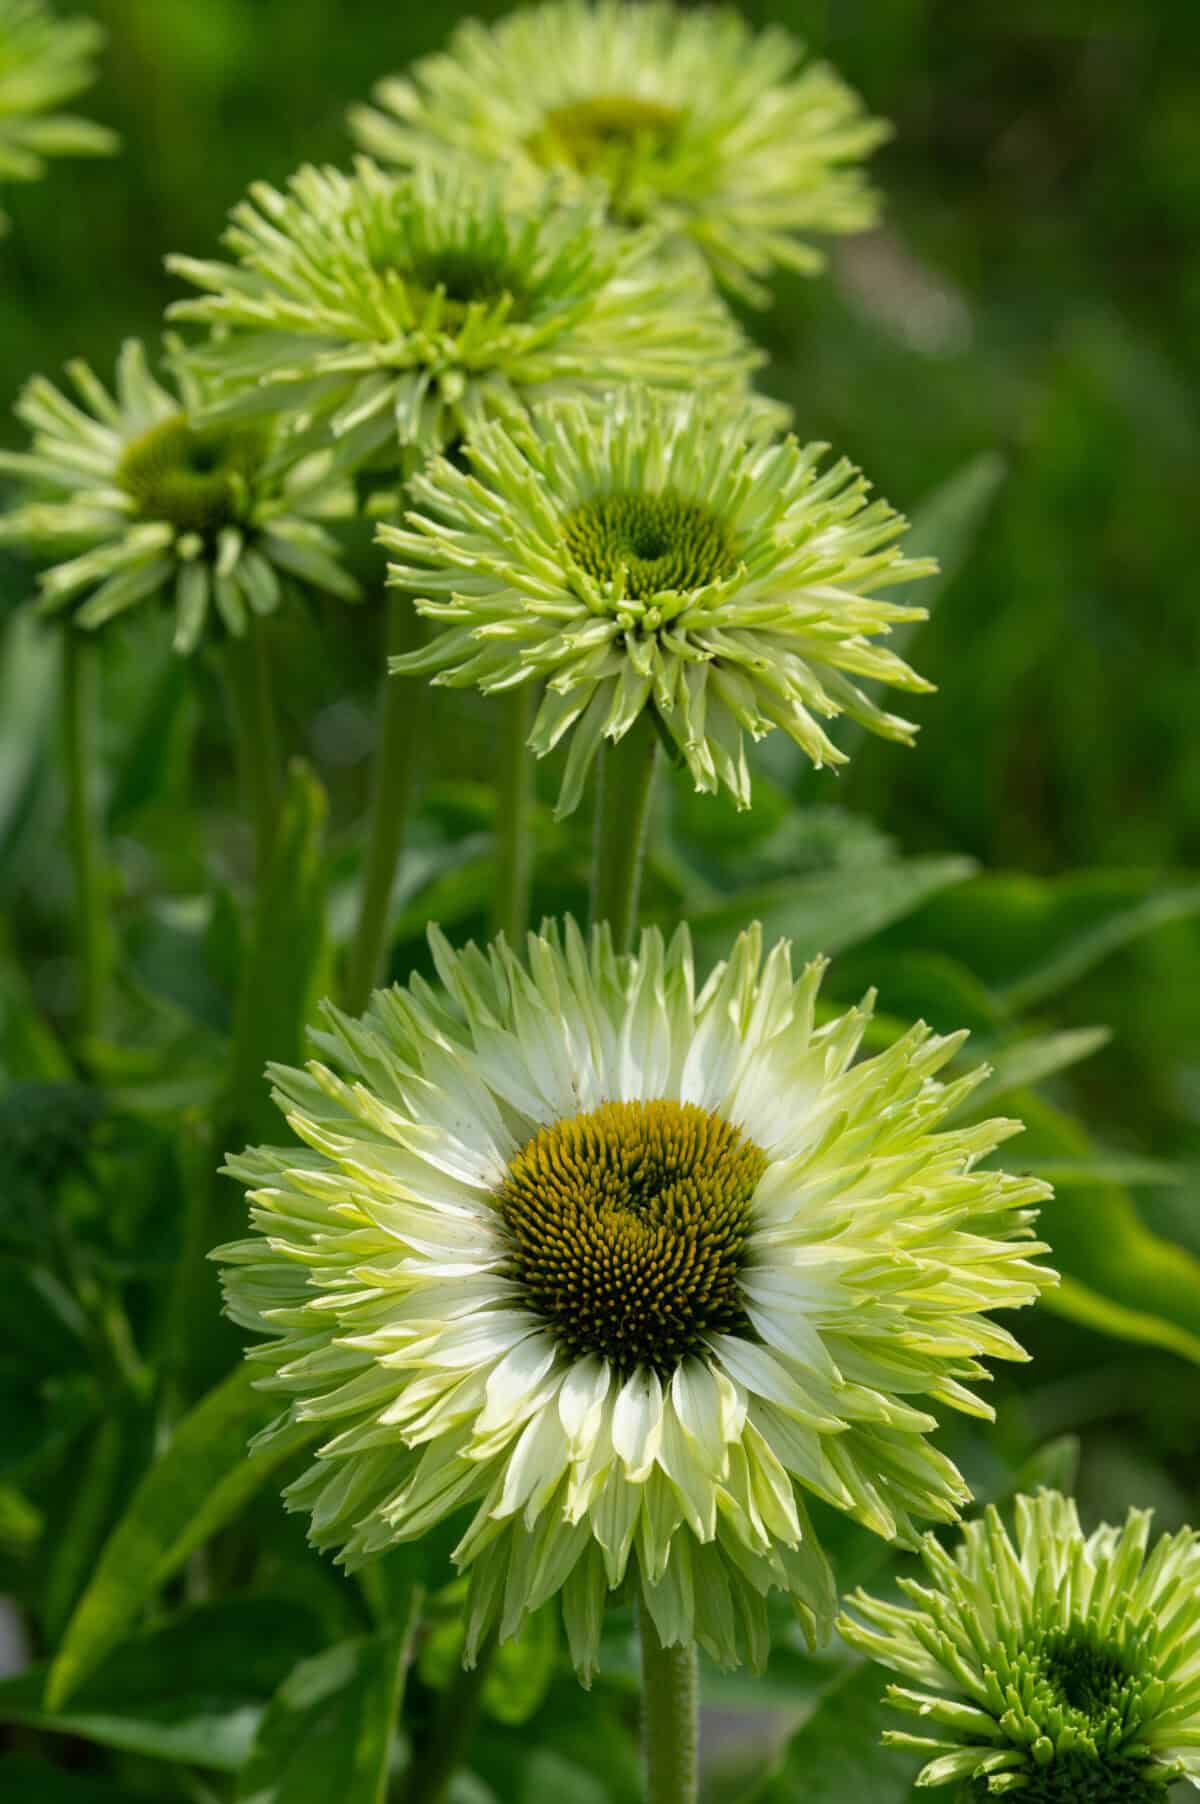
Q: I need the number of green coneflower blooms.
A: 7